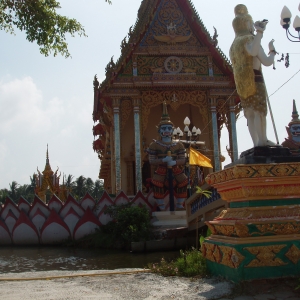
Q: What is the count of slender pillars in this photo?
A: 4